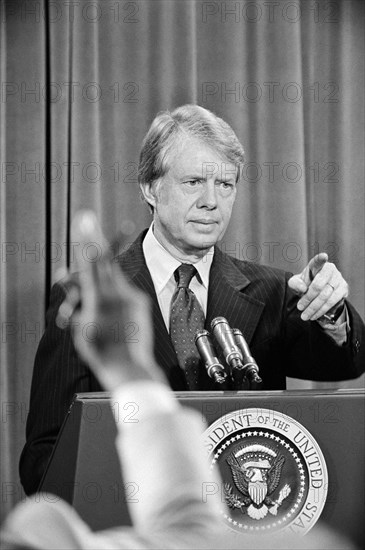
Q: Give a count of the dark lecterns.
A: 1